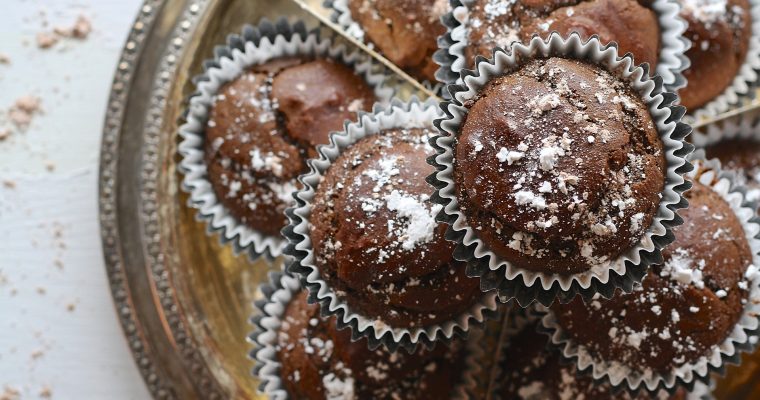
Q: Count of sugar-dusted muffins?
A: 10